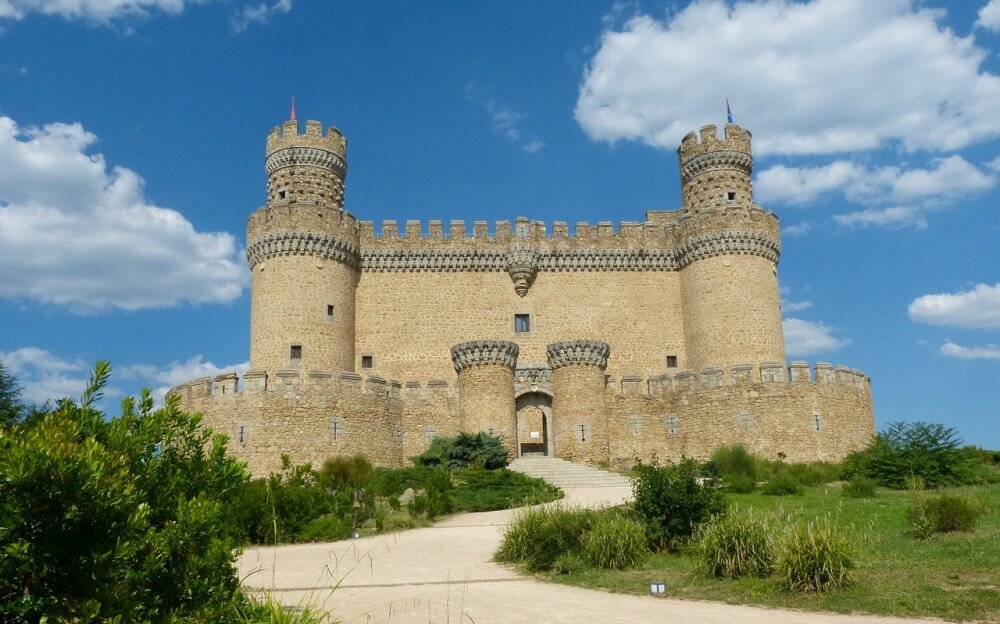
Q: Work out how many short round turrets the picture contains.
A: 2